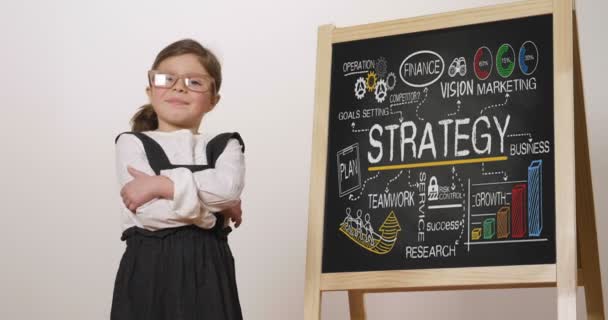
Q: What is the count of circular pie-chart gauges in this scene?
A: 3